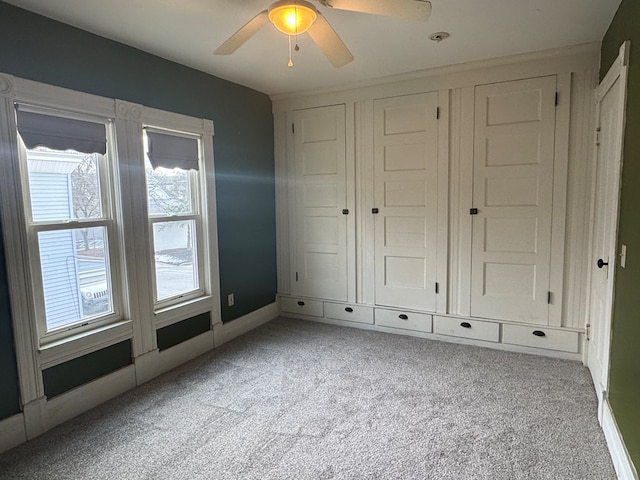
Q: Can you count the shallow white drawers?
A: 5